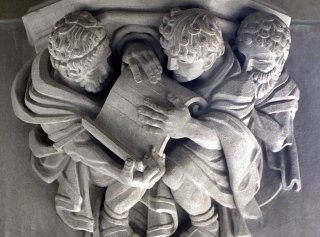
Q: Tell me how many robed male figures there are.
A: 3